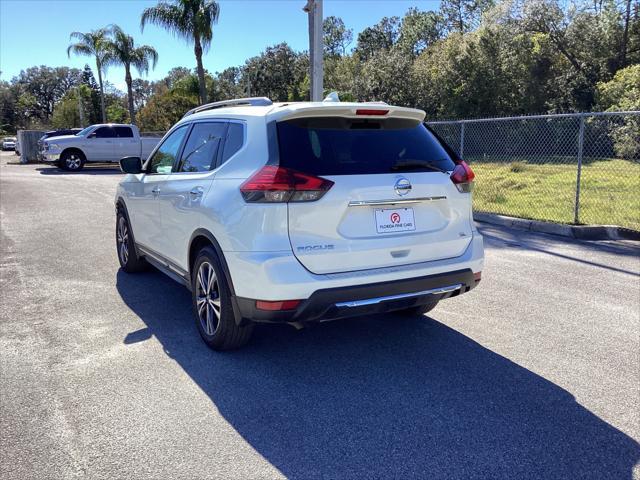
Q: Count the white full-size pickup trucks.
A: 1